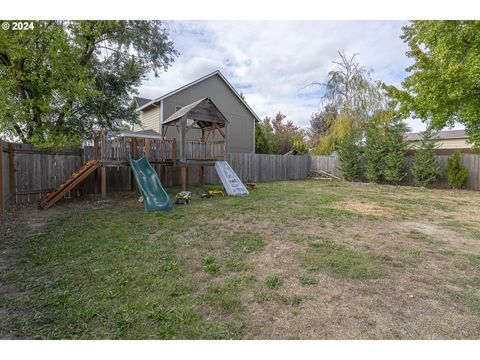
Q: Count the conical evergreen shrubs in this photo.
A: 5